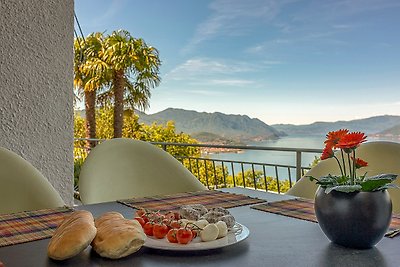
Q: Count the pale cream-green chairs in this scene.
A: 3